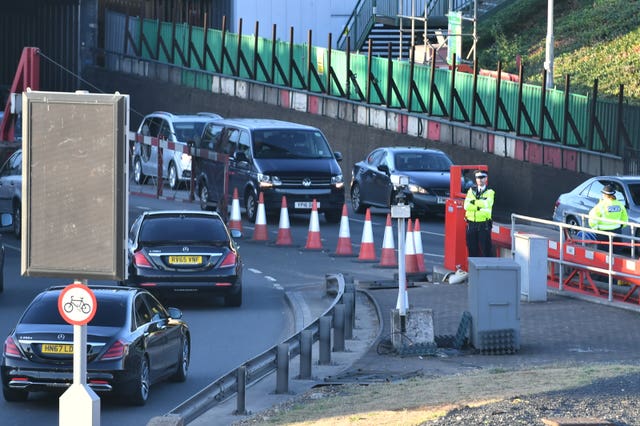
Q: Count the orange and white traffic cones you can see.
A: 9